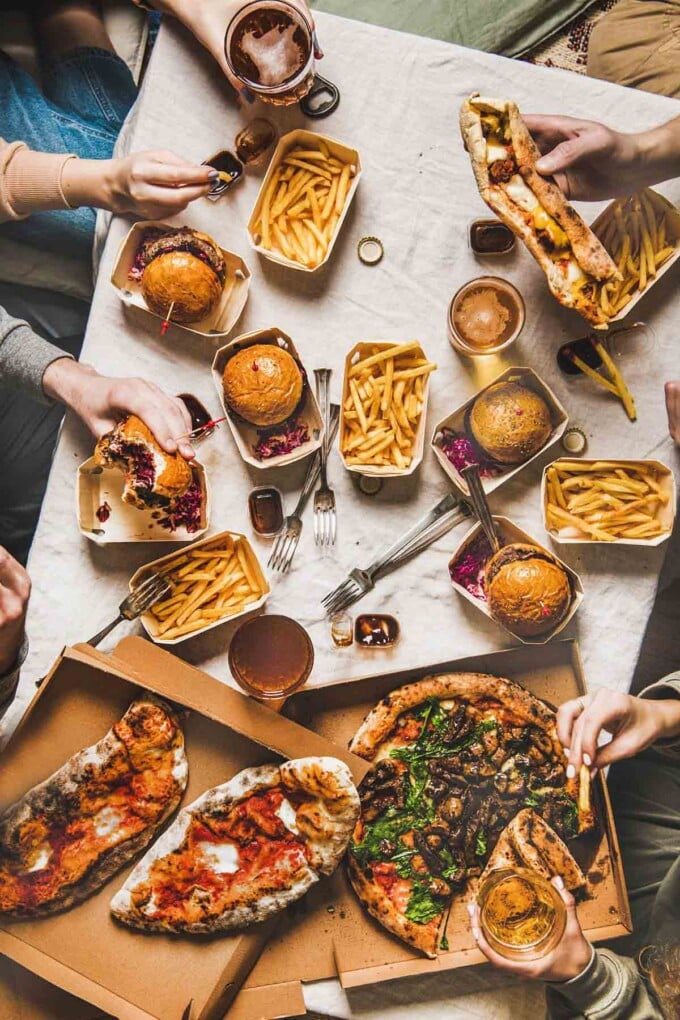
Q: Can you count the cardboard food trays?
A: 10